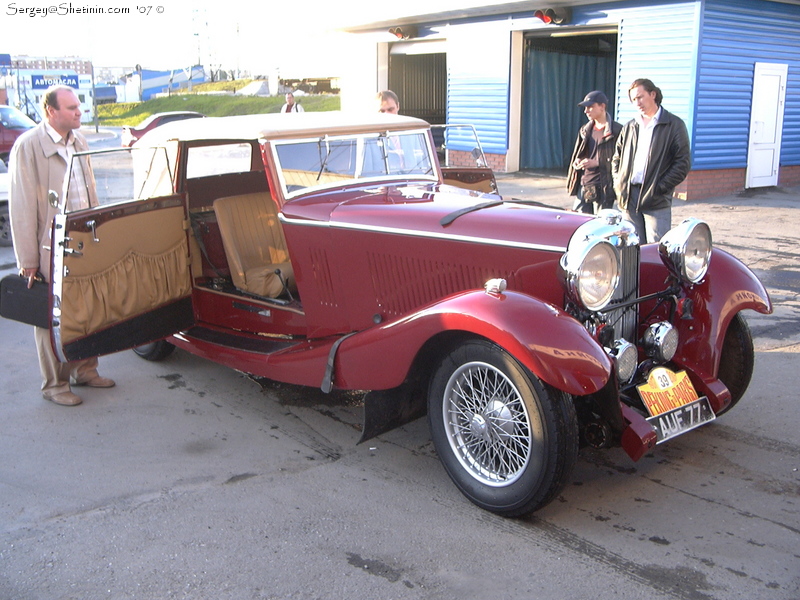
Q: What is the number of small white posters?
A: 2